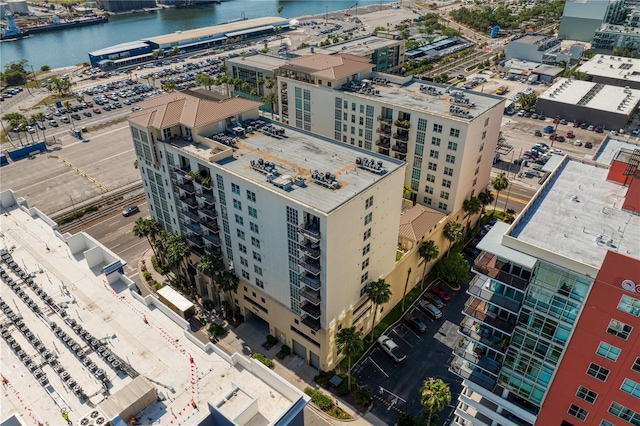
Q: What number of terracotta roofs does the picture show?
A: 3